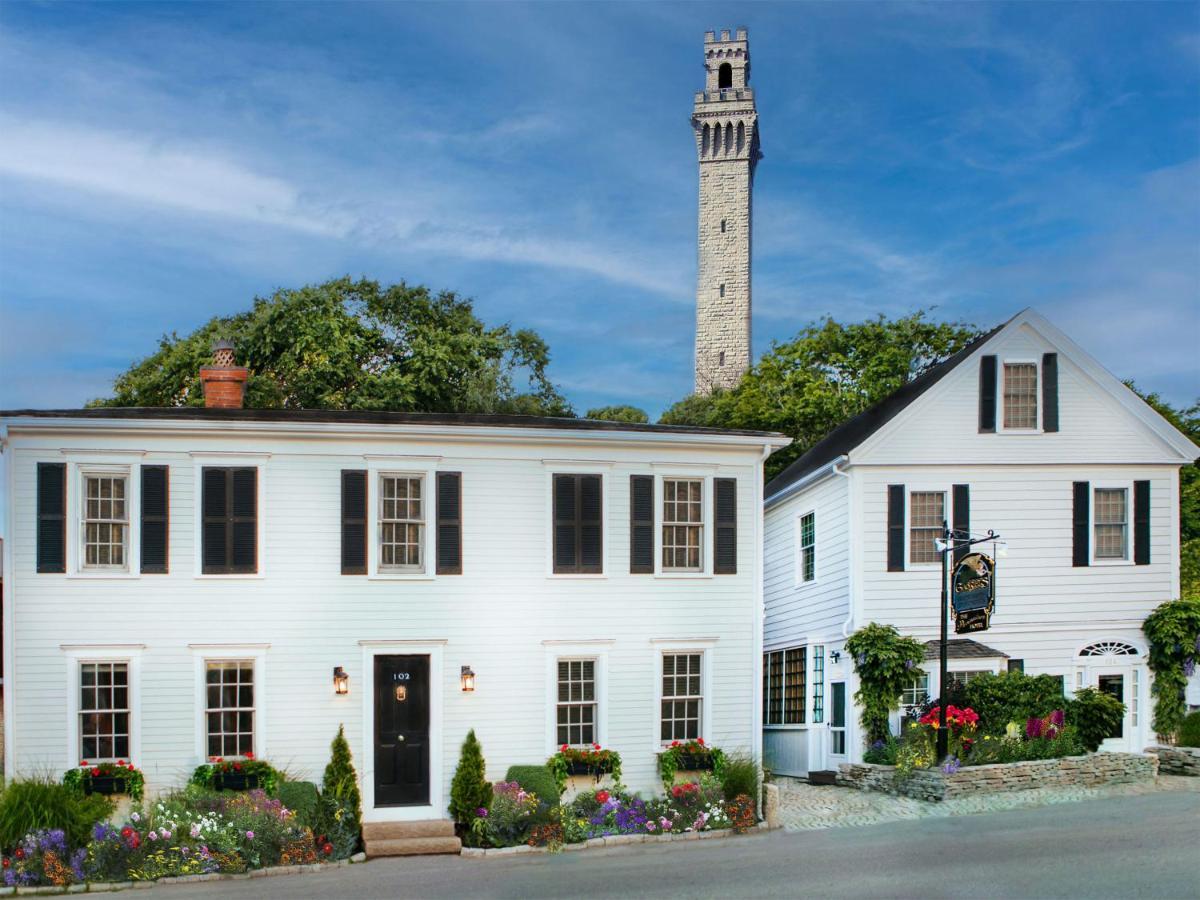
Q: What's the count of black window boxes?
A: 4